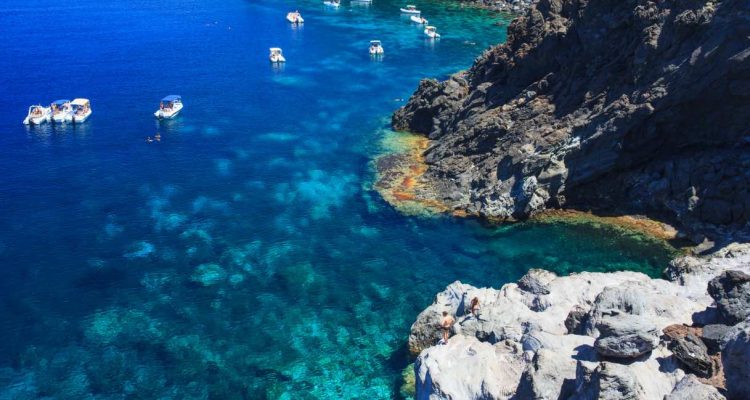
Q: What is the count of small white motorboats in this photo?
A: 12